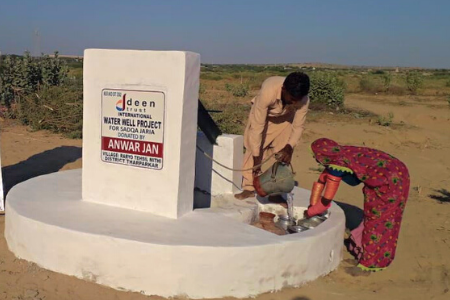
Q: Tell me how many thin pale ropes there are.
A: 1